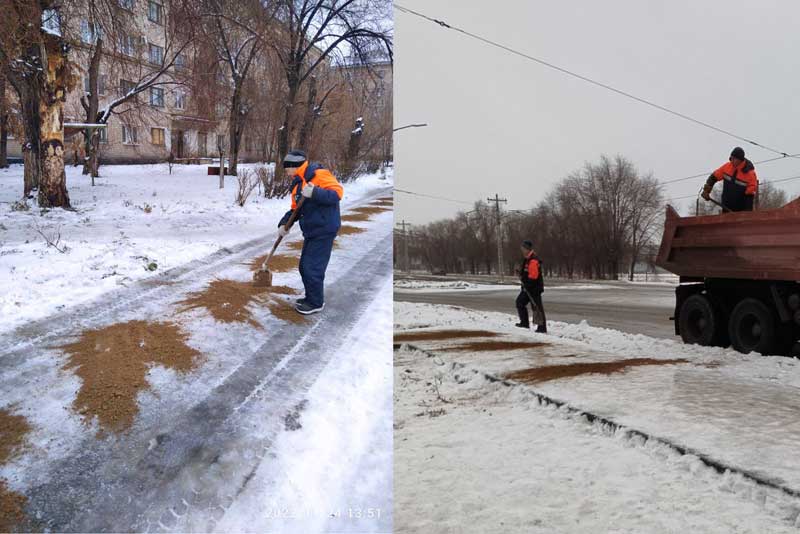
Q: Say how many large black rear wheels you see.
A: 2